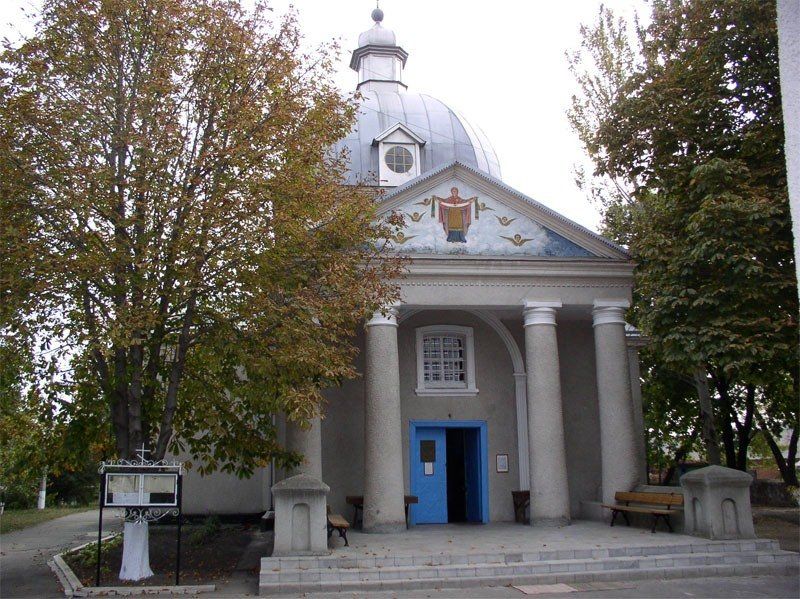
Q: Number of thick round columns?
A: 4